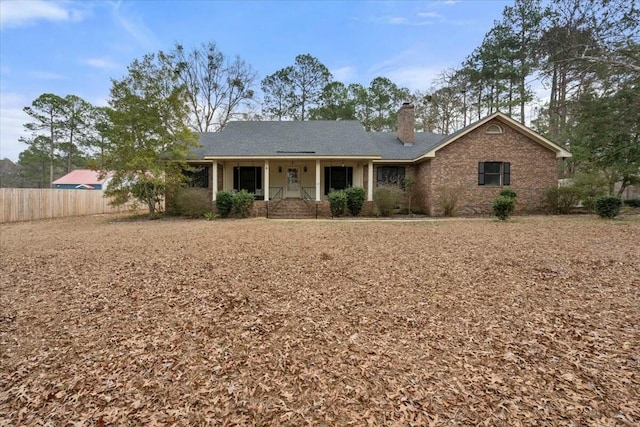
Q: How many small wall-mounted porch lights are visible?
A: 2